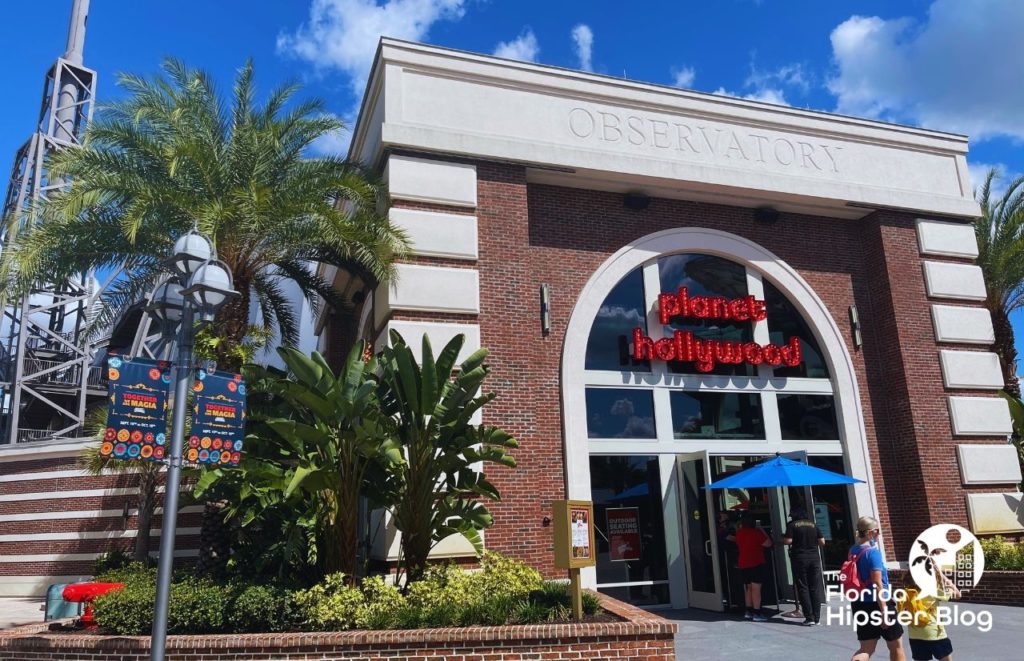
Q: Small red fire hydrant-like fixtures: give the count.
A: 1